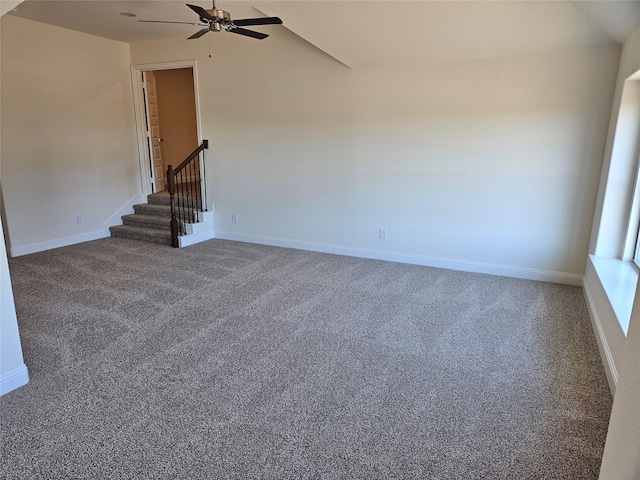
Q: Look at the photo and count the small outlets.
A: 3